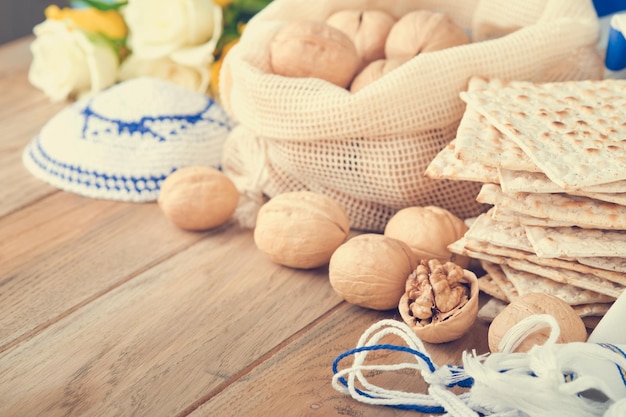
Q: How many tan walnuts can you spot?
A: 10